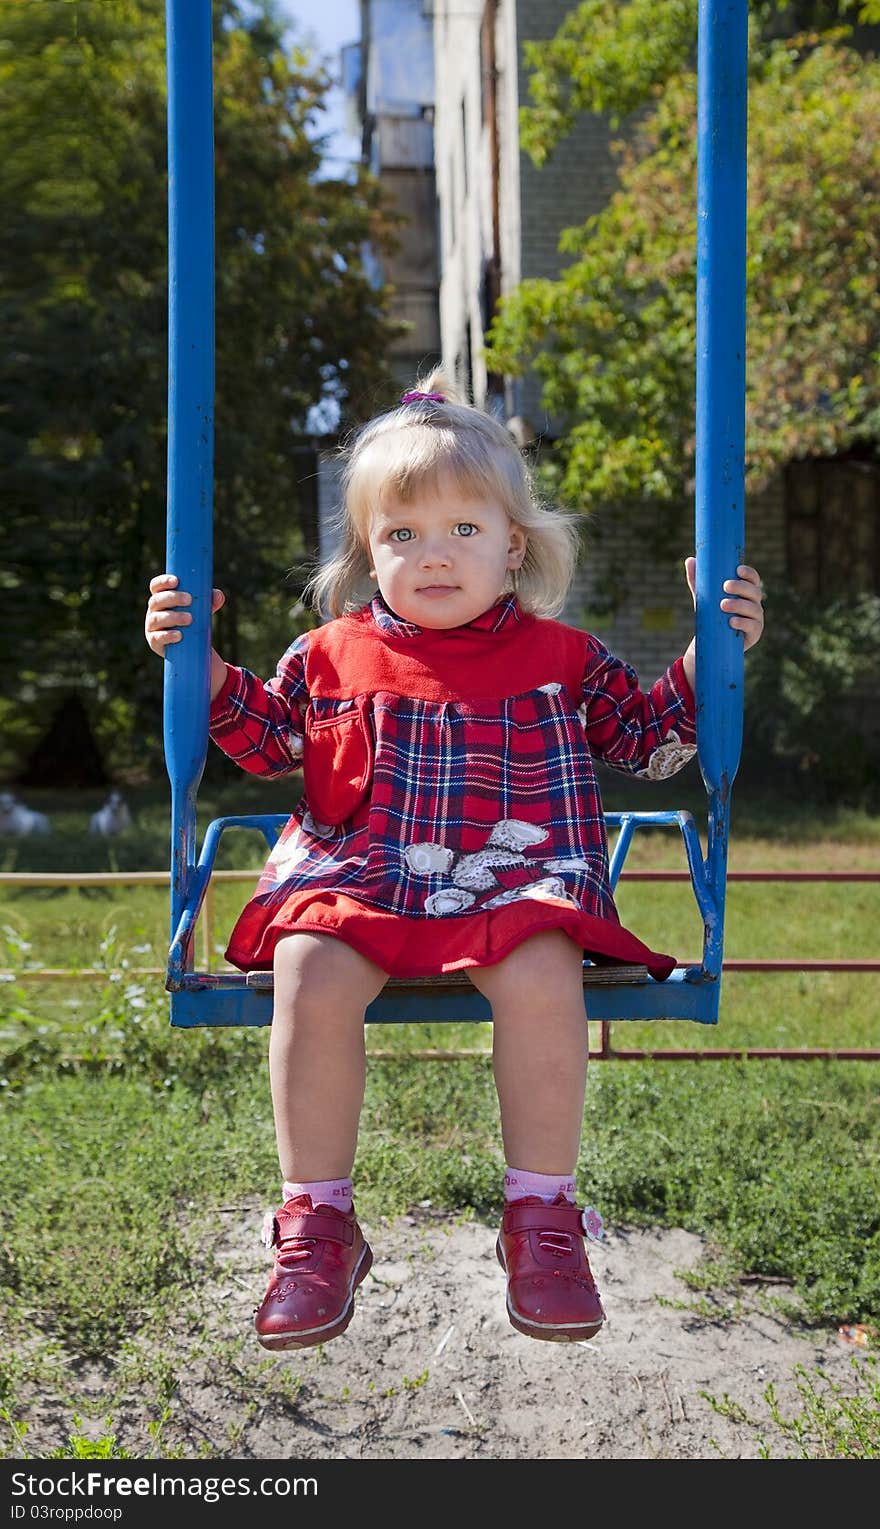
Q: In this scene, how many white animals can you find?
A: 2